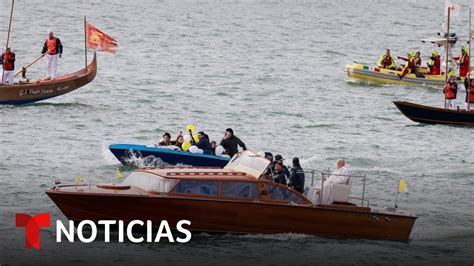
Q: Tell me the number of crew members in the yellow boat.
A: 5